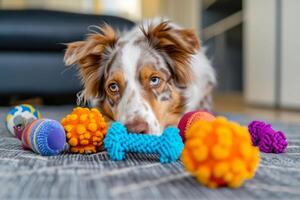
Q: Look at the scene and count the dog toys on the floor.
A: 7